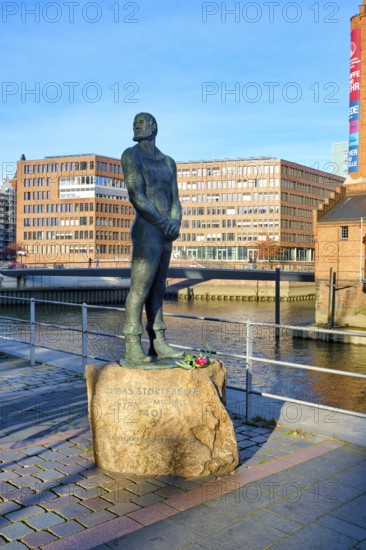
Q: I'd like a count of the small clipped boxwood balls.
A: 0